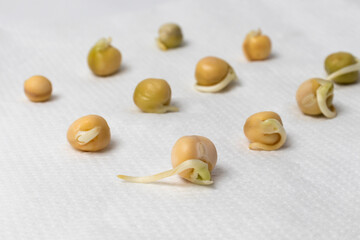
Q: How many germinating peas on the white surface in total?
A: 10